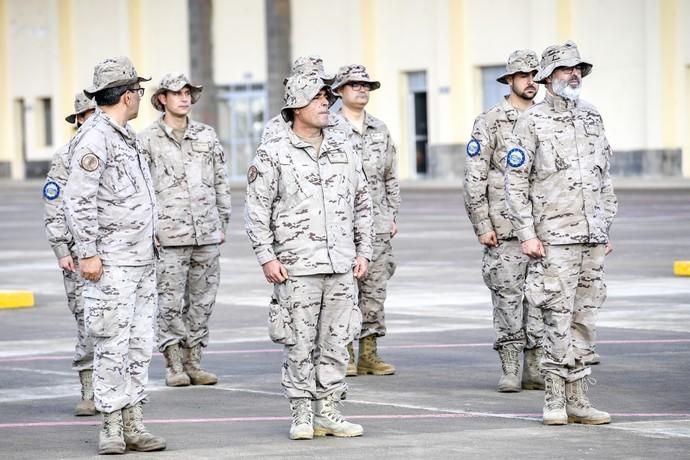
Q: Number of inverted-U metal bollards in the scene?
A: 0